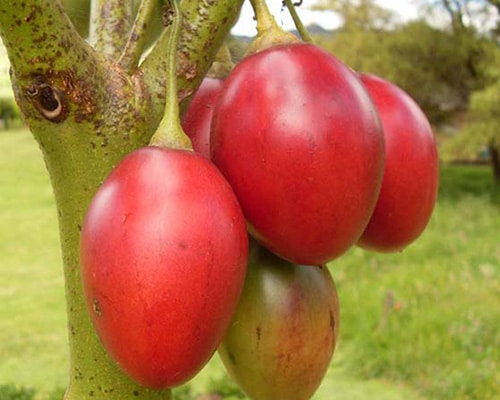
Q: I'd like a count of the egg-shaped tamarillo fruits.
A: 5